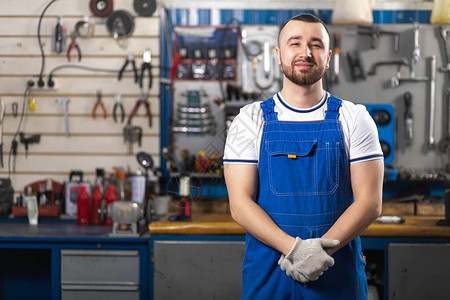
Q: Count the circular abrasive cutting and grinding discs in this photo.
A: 3